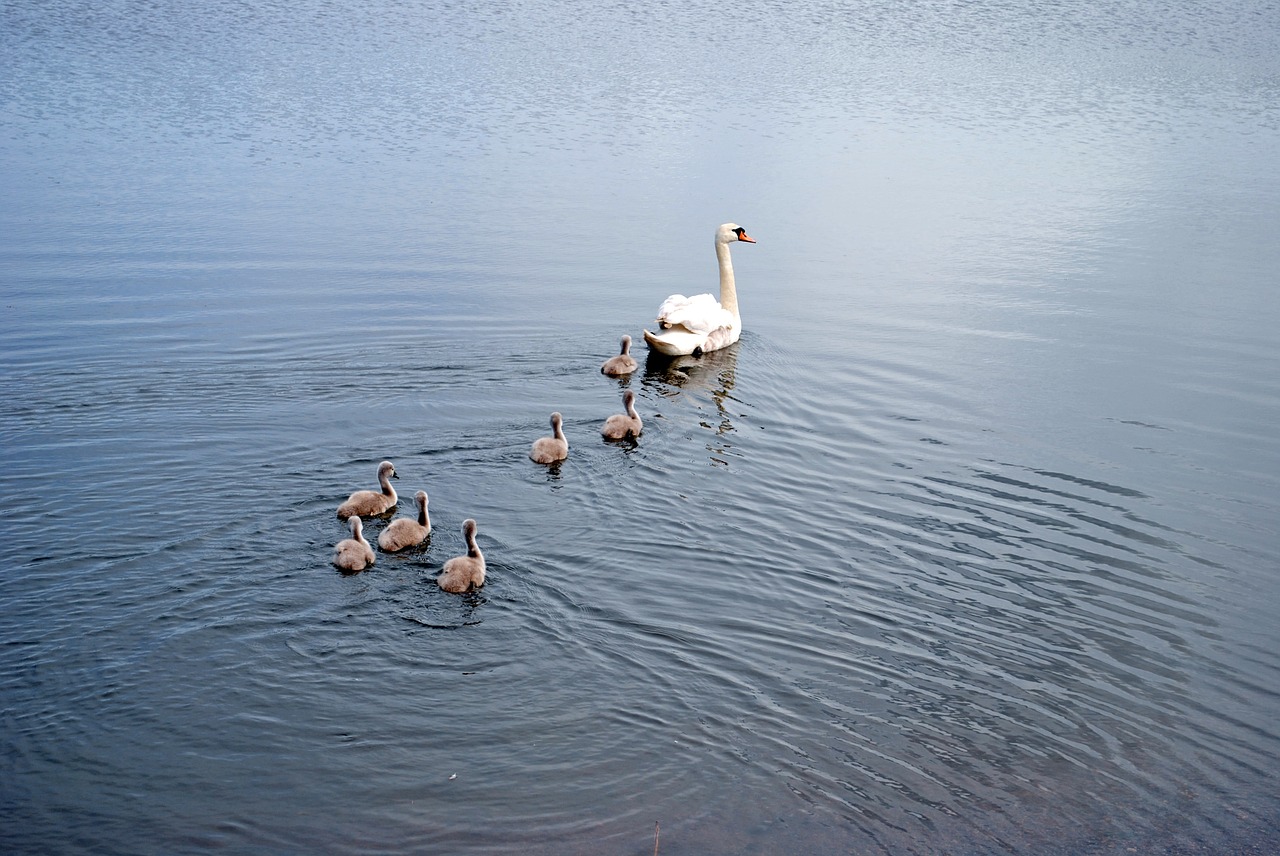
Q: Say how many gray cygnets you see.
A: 7